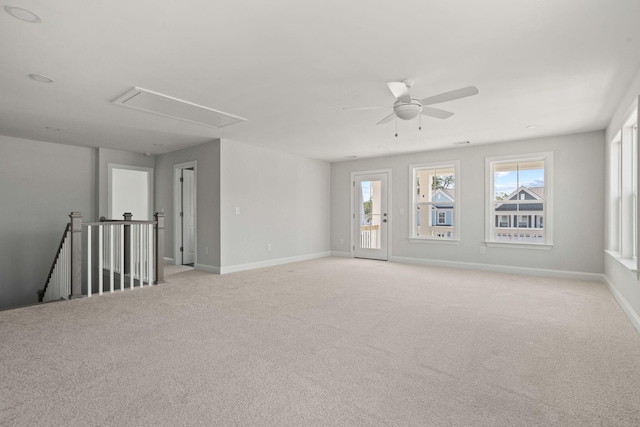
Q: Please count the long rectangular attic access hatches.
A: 1